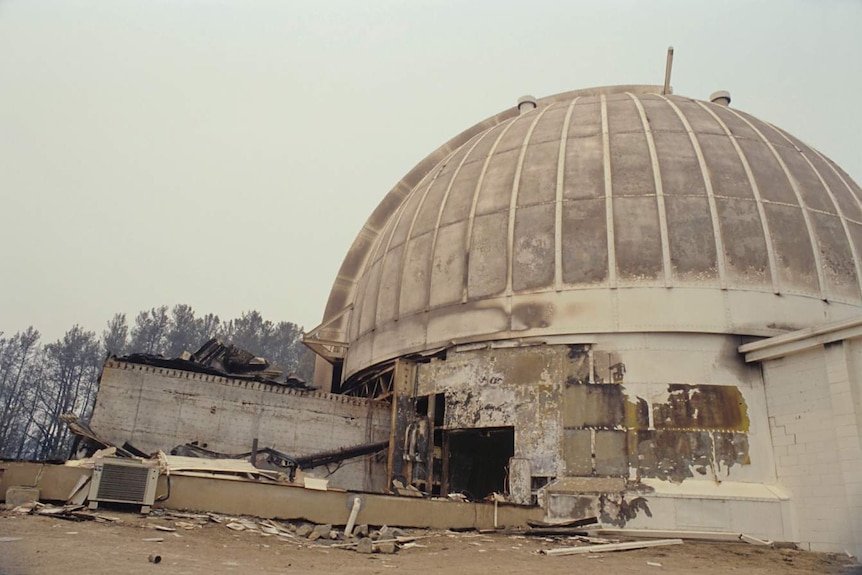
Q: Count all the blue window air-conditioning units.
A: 0